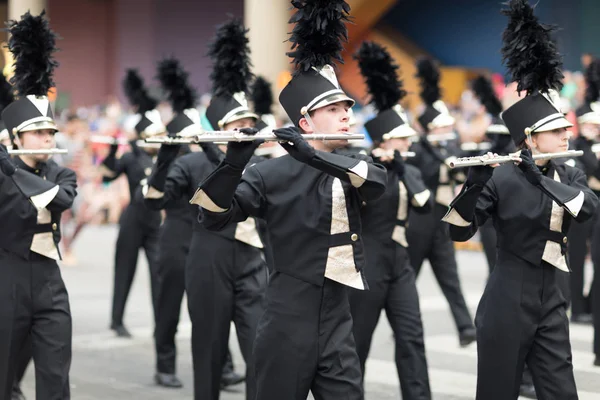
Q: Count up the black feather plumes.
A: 12